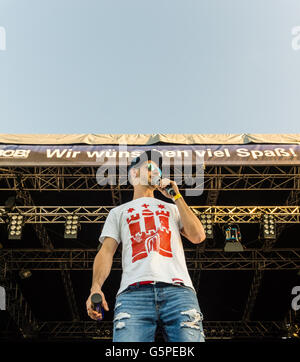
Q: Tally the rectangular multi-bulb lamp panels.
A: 4